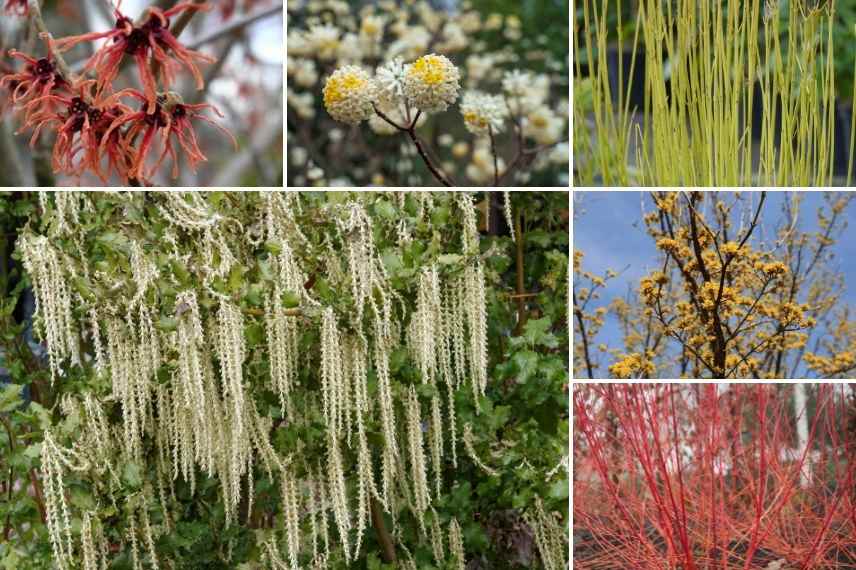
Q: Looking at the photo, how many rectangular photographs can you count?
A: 6